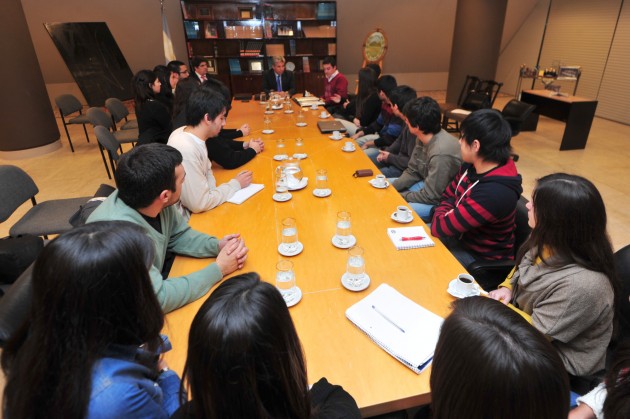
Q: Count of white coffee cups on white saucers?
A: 7